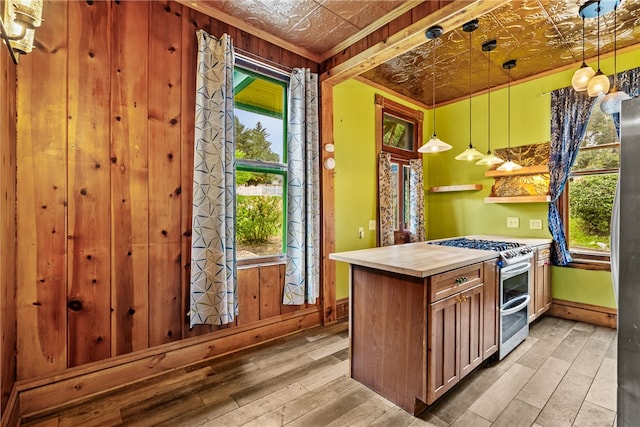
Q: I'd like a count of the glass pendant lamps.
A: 7